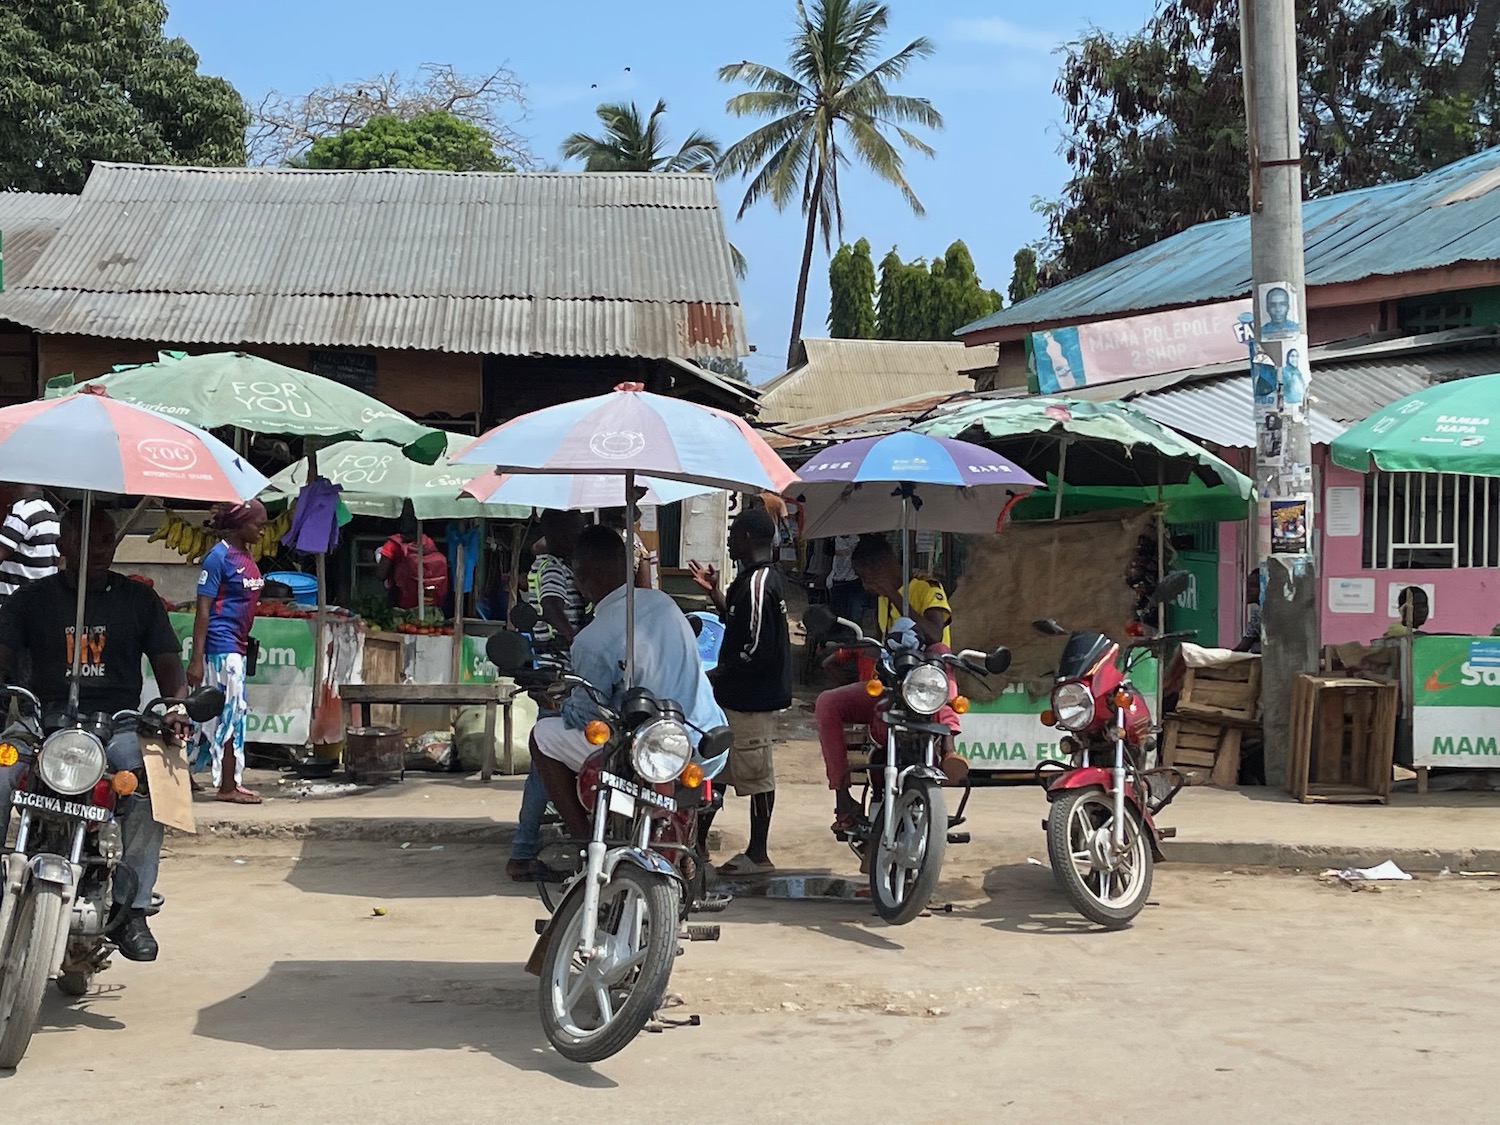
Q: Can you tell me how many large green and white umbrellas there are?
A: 4